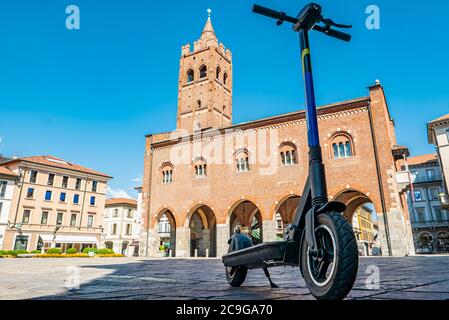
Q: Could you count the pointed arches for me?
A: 5